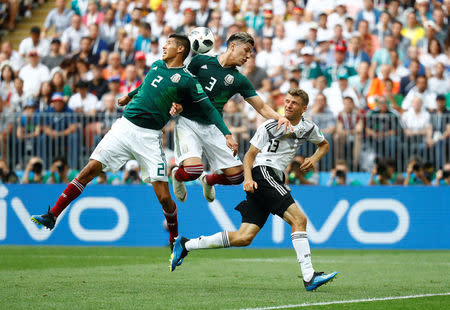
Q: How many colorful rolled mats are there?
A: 0